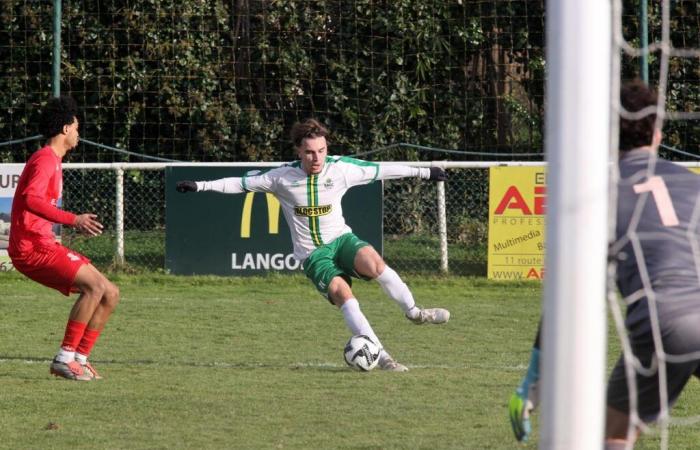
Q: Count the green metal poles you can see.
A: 2